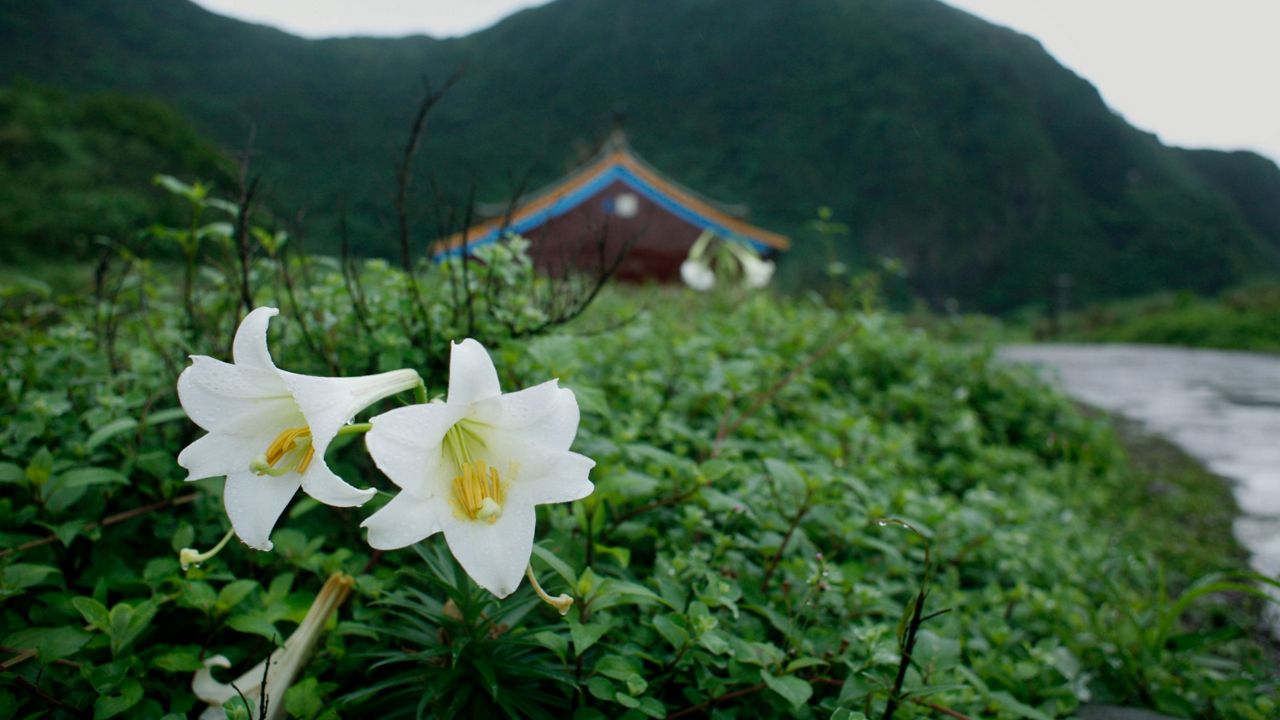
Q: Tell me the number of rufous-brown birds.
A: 0